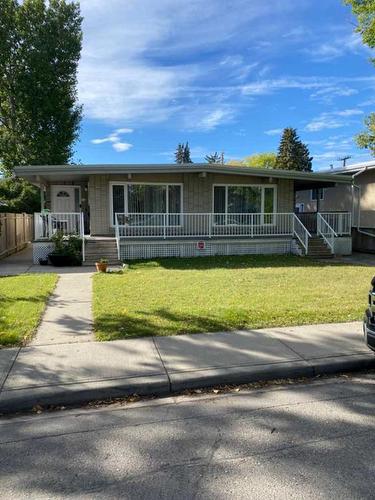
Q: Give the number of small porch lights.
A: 1